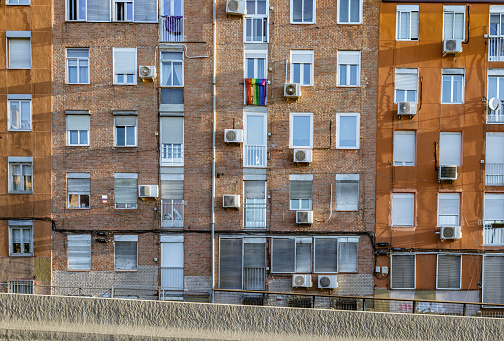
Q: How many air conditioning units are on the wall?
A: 14